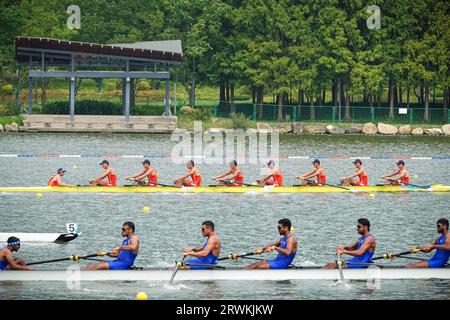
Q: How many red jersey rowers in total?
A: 9